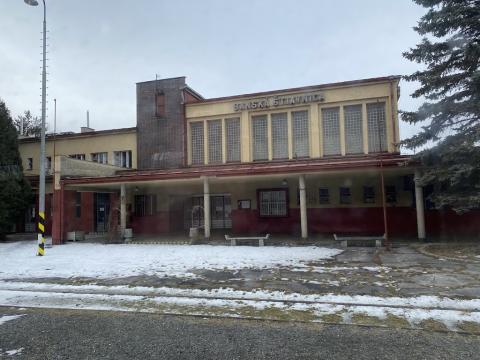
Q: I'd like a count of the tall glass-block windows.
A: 9